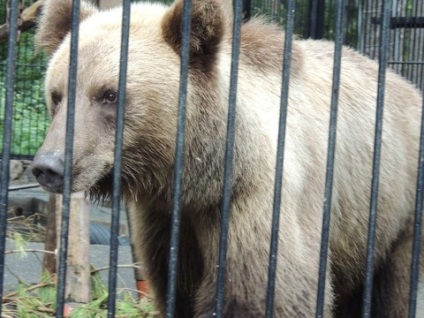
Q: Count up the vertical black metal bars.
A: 9